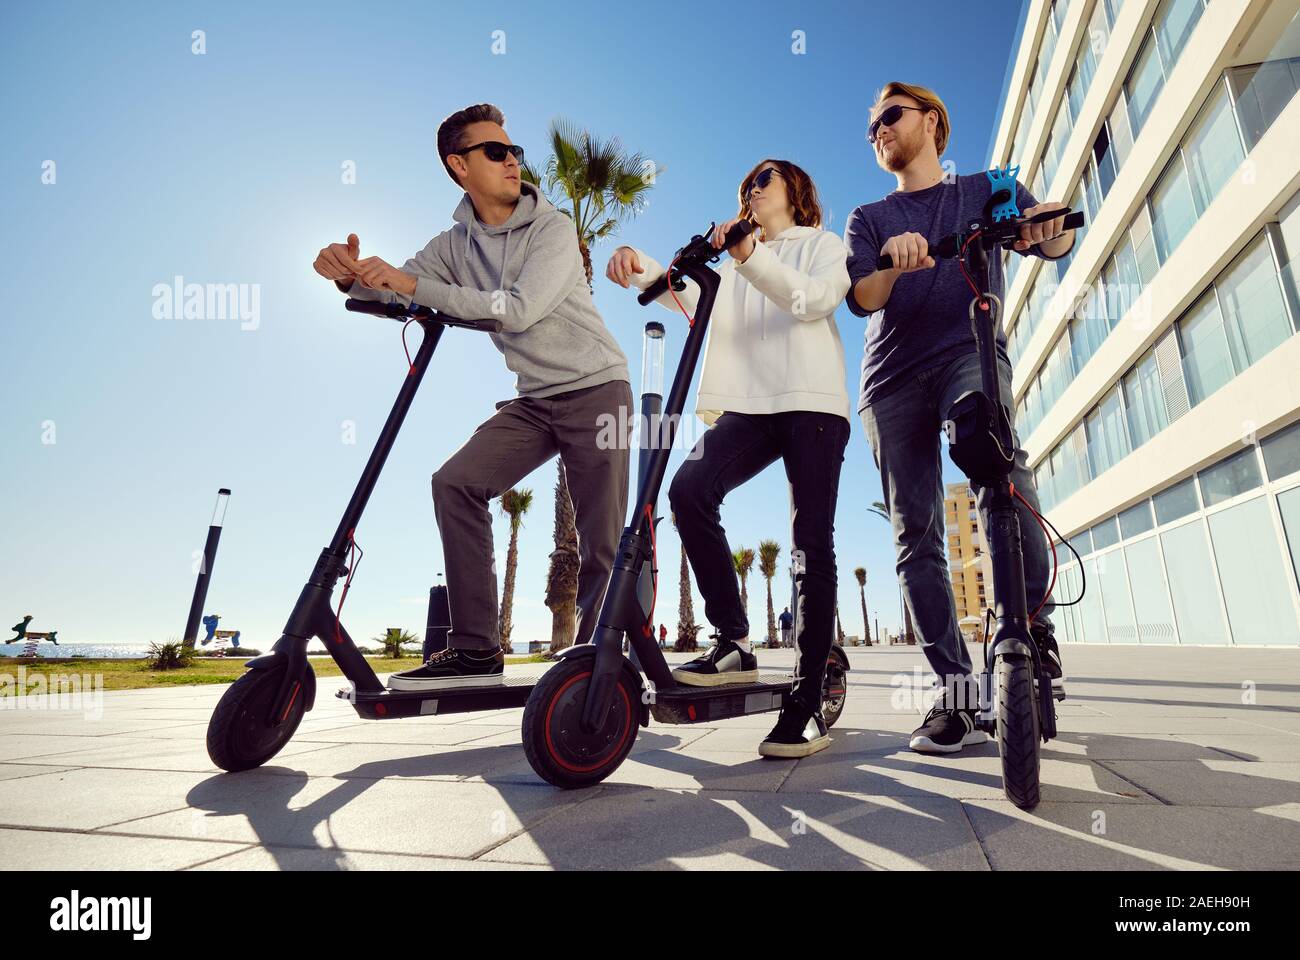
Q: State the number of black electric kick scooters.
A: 3